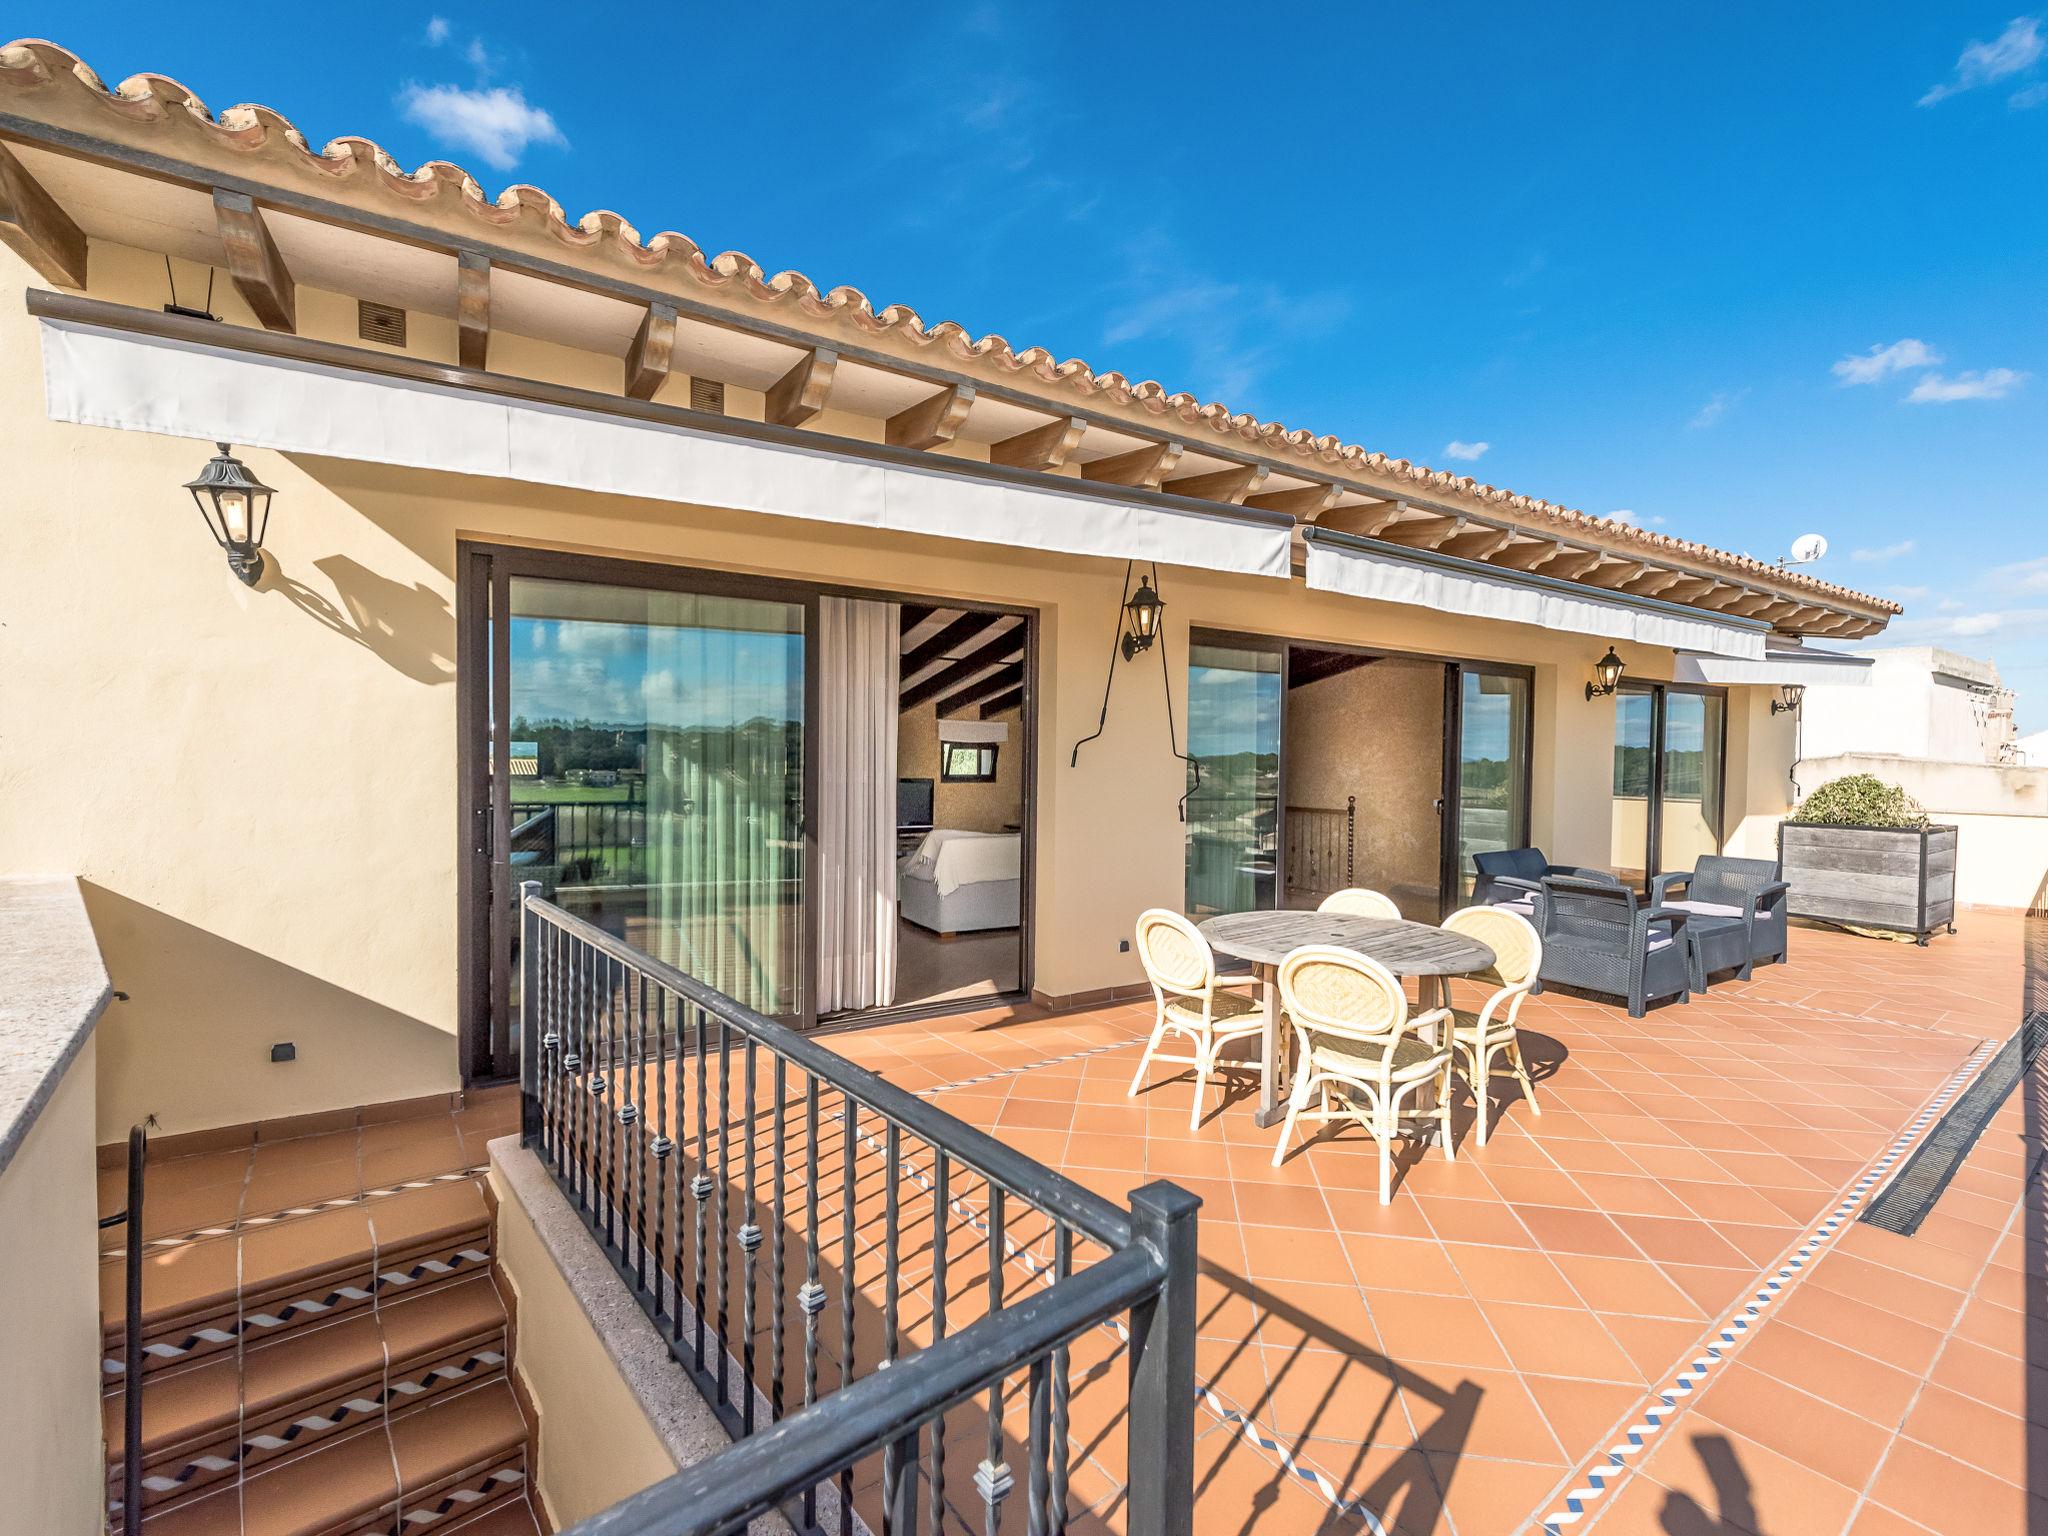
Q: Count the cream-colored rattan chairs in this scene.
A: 4